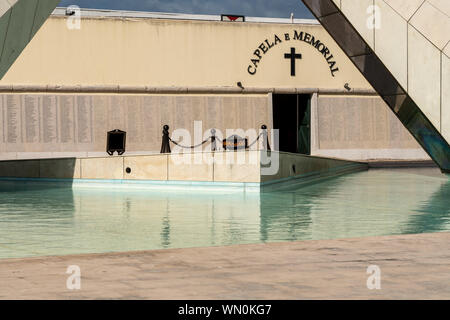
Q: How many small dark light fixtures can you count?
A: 2